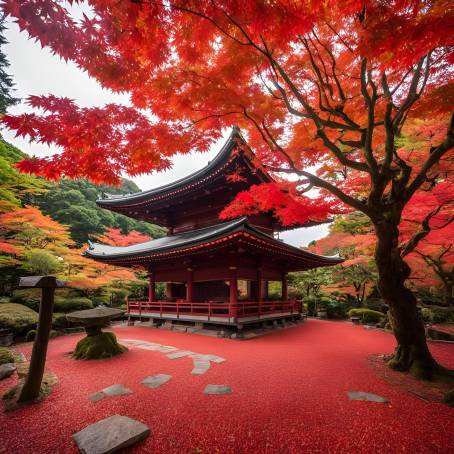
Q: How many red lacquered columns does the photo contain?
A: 5